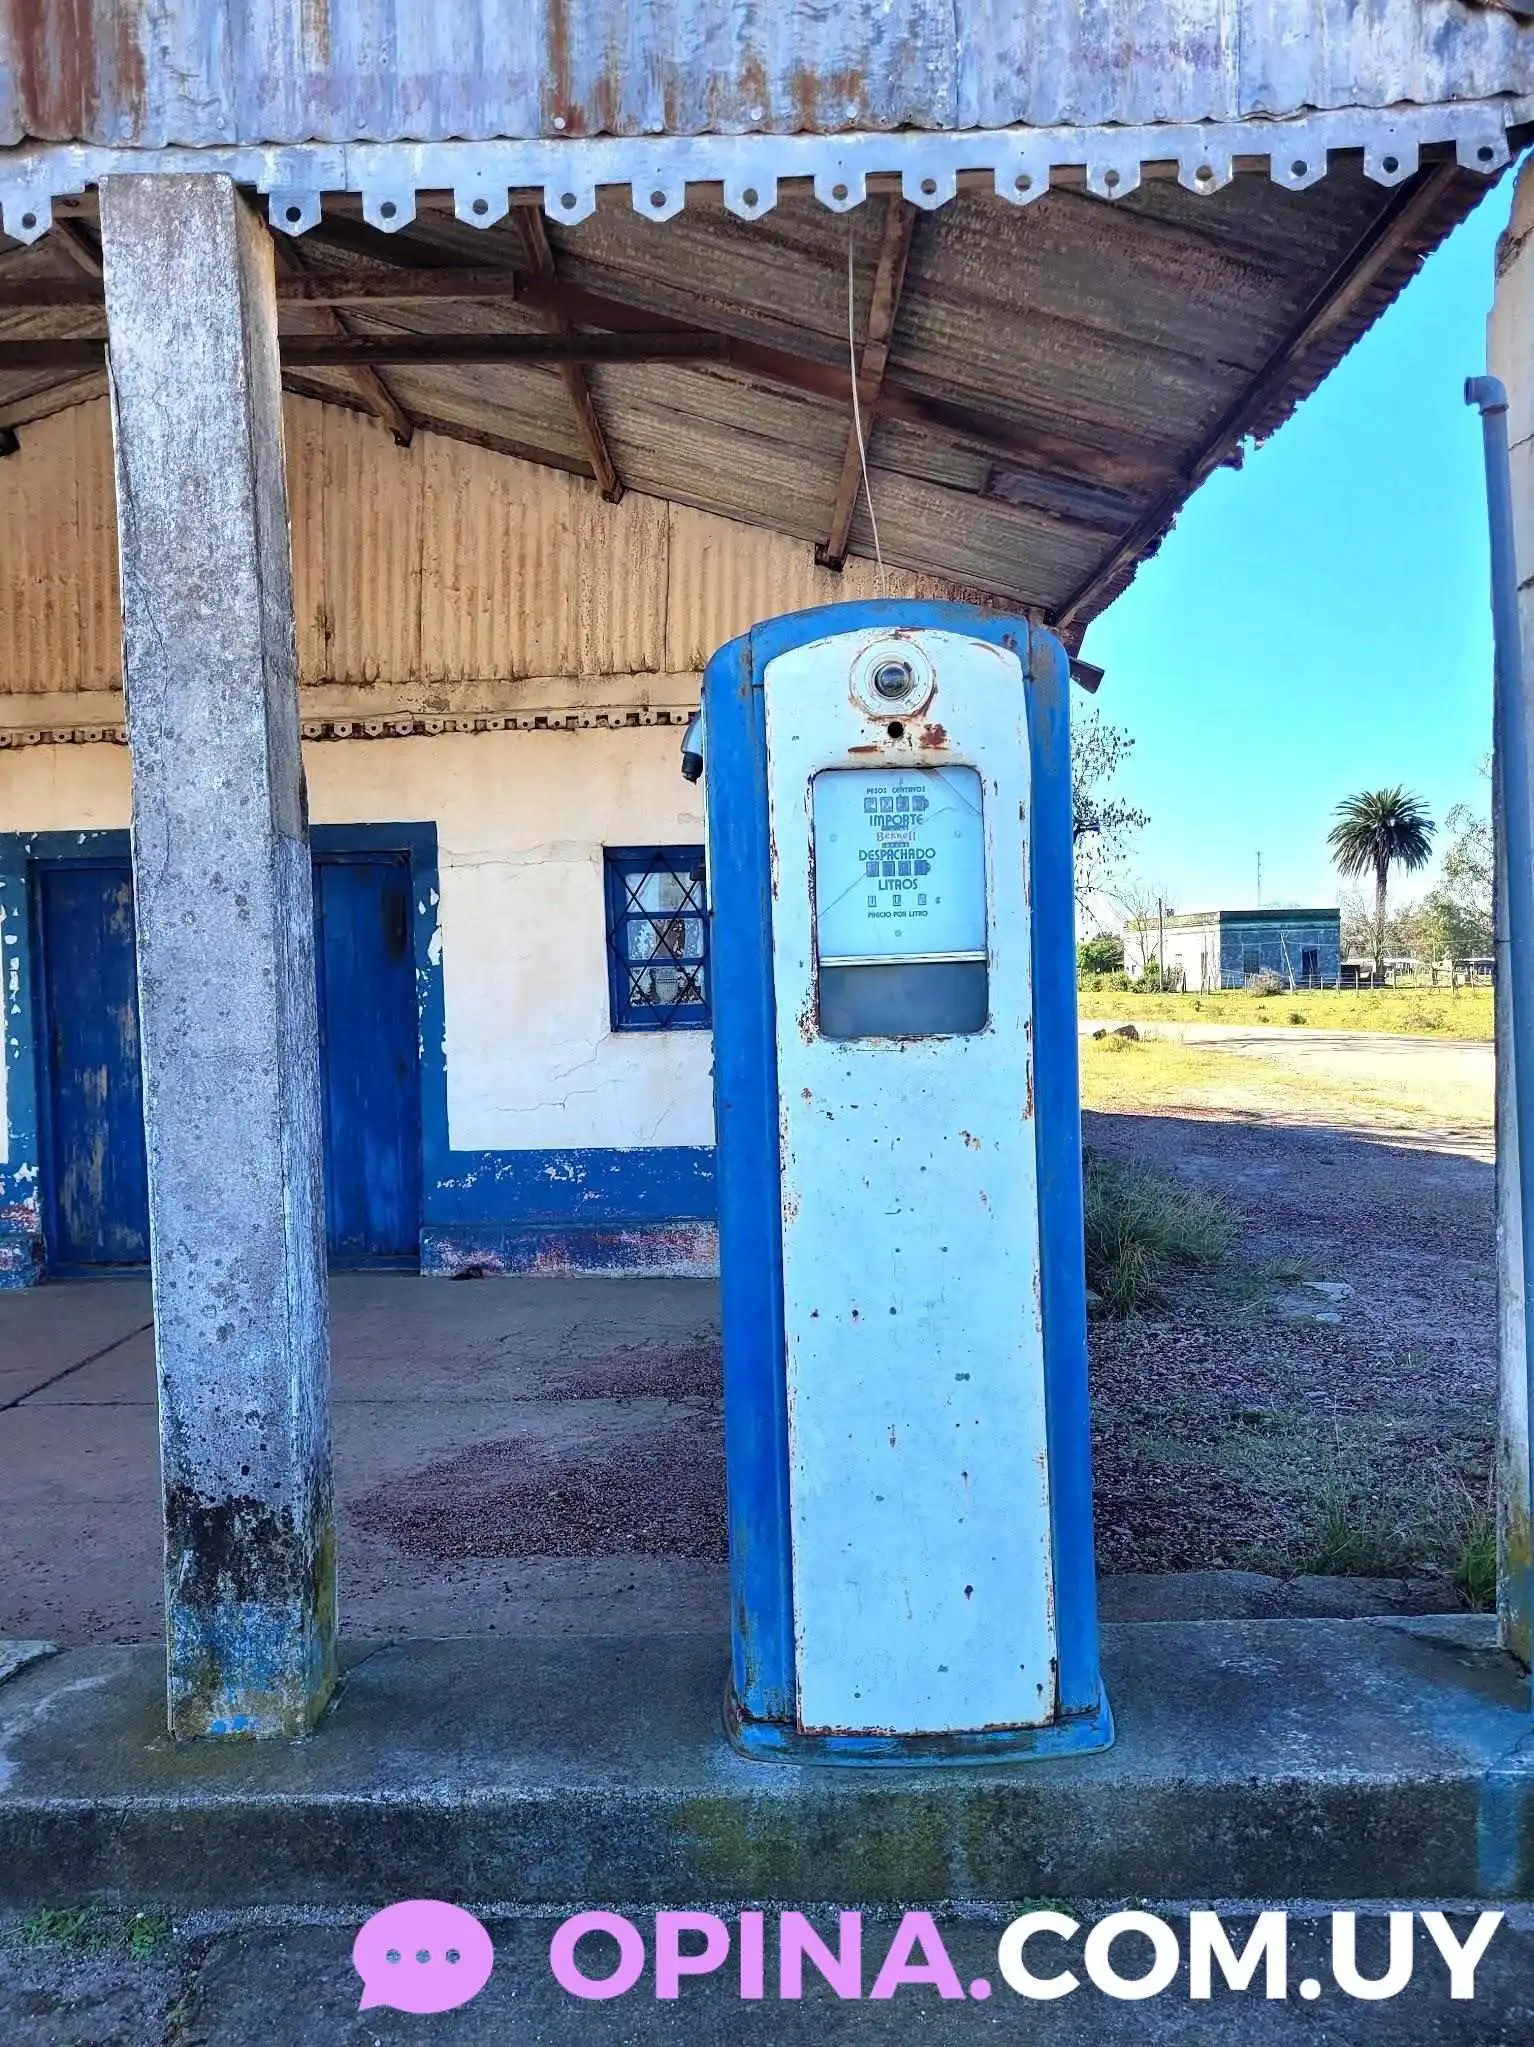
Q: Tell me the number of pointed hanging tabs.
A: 15